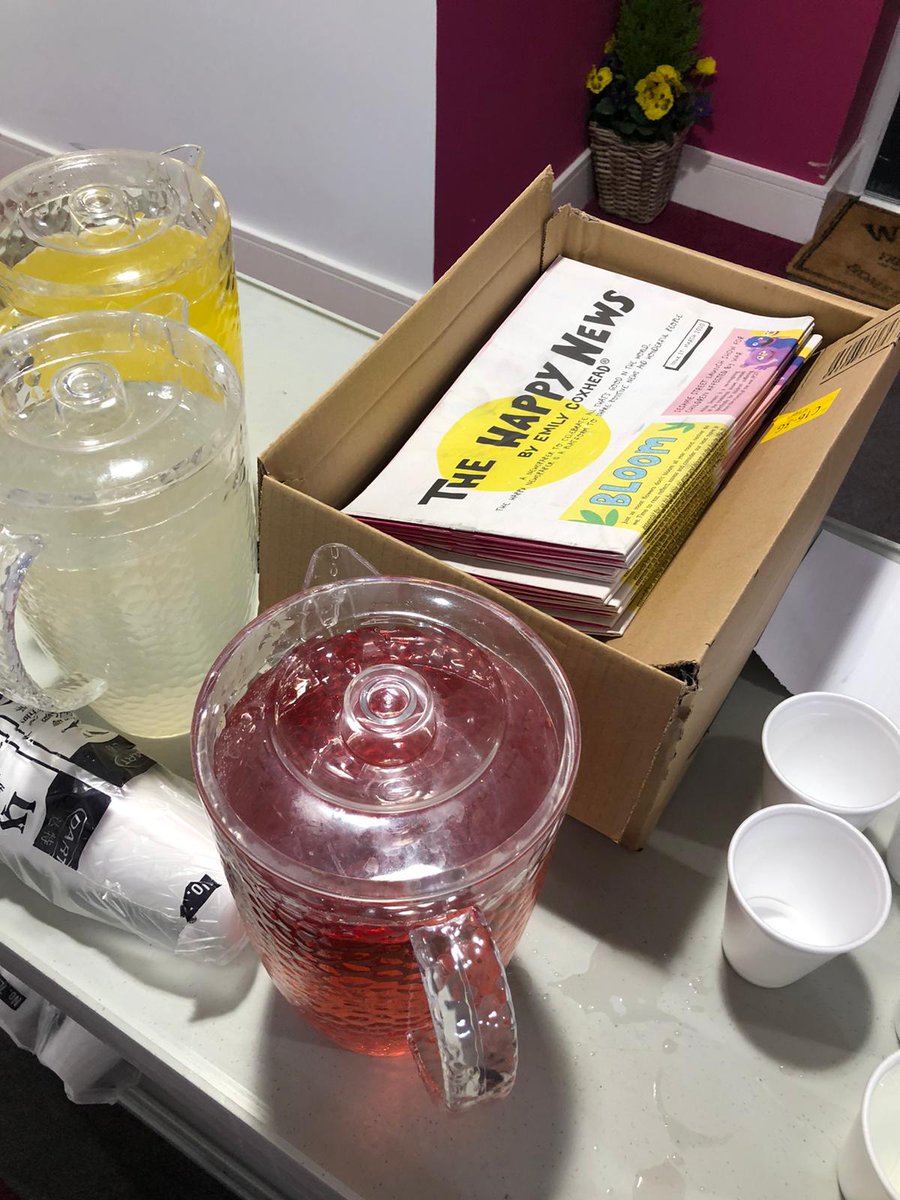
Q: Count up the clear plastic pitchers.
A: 3